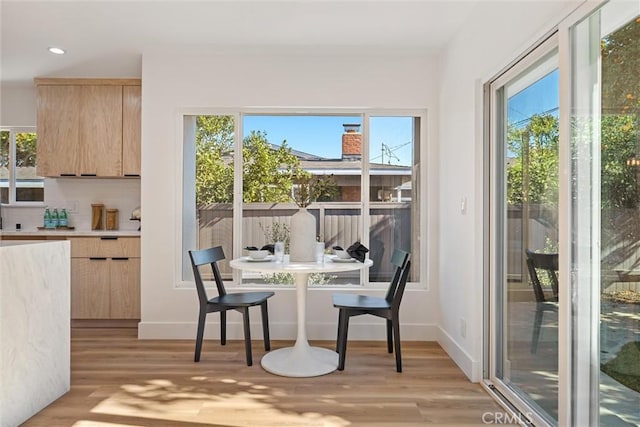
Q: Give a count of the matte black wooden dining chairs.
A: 2